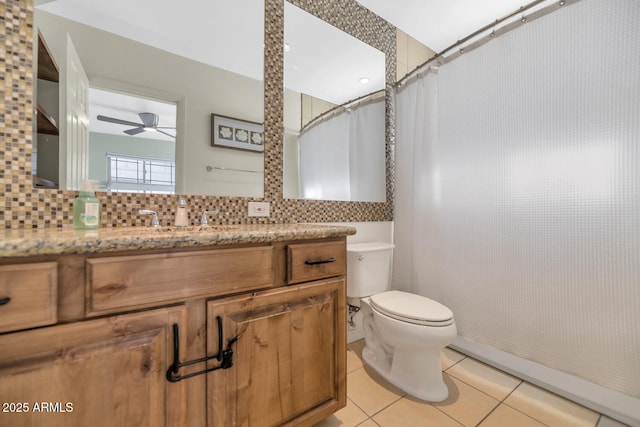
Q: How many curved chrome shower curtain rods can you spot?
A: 1